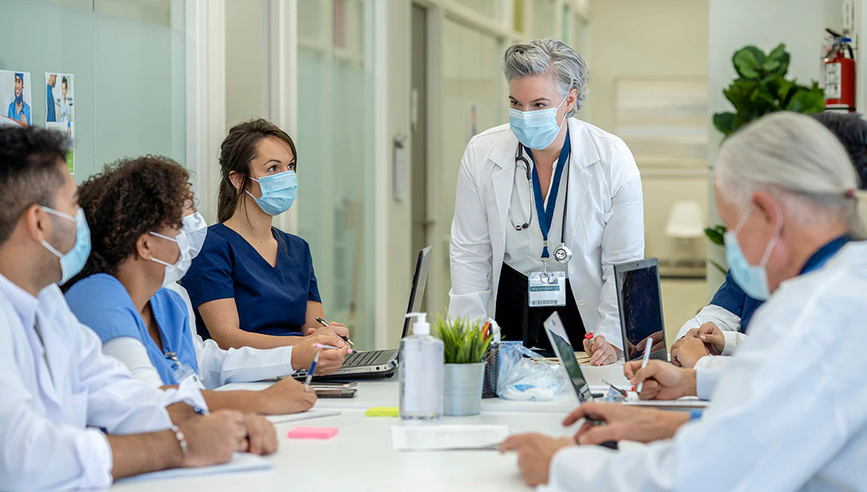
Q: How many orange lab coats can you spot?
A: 0